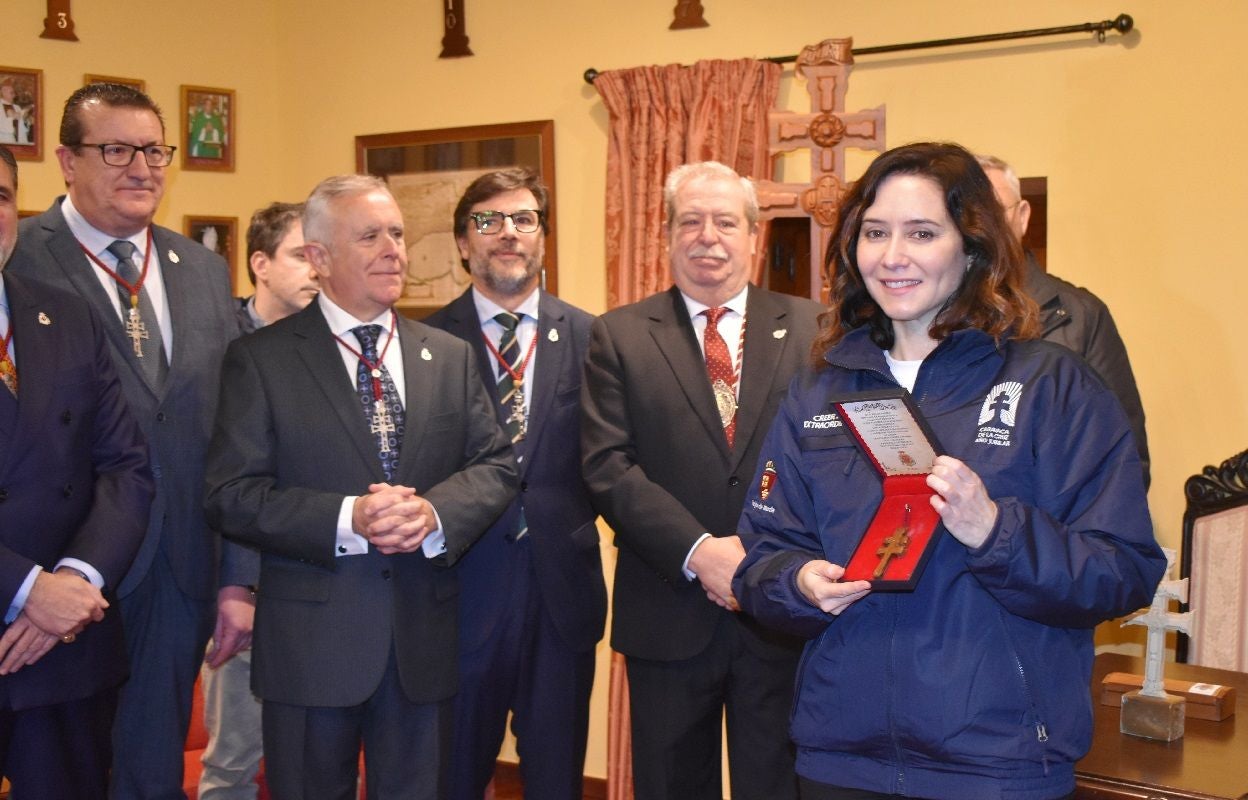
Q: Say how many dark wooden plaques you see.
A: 3